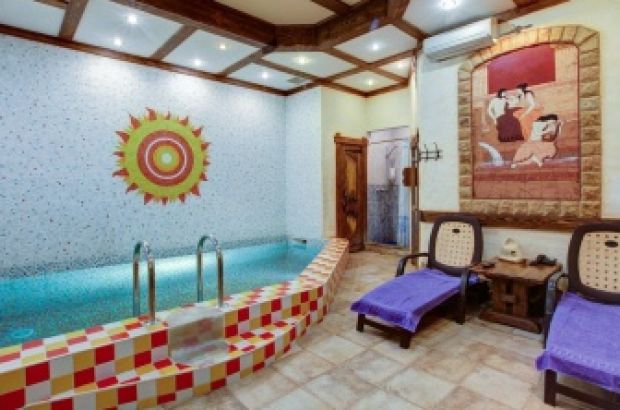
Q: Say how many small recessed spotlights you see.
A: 10